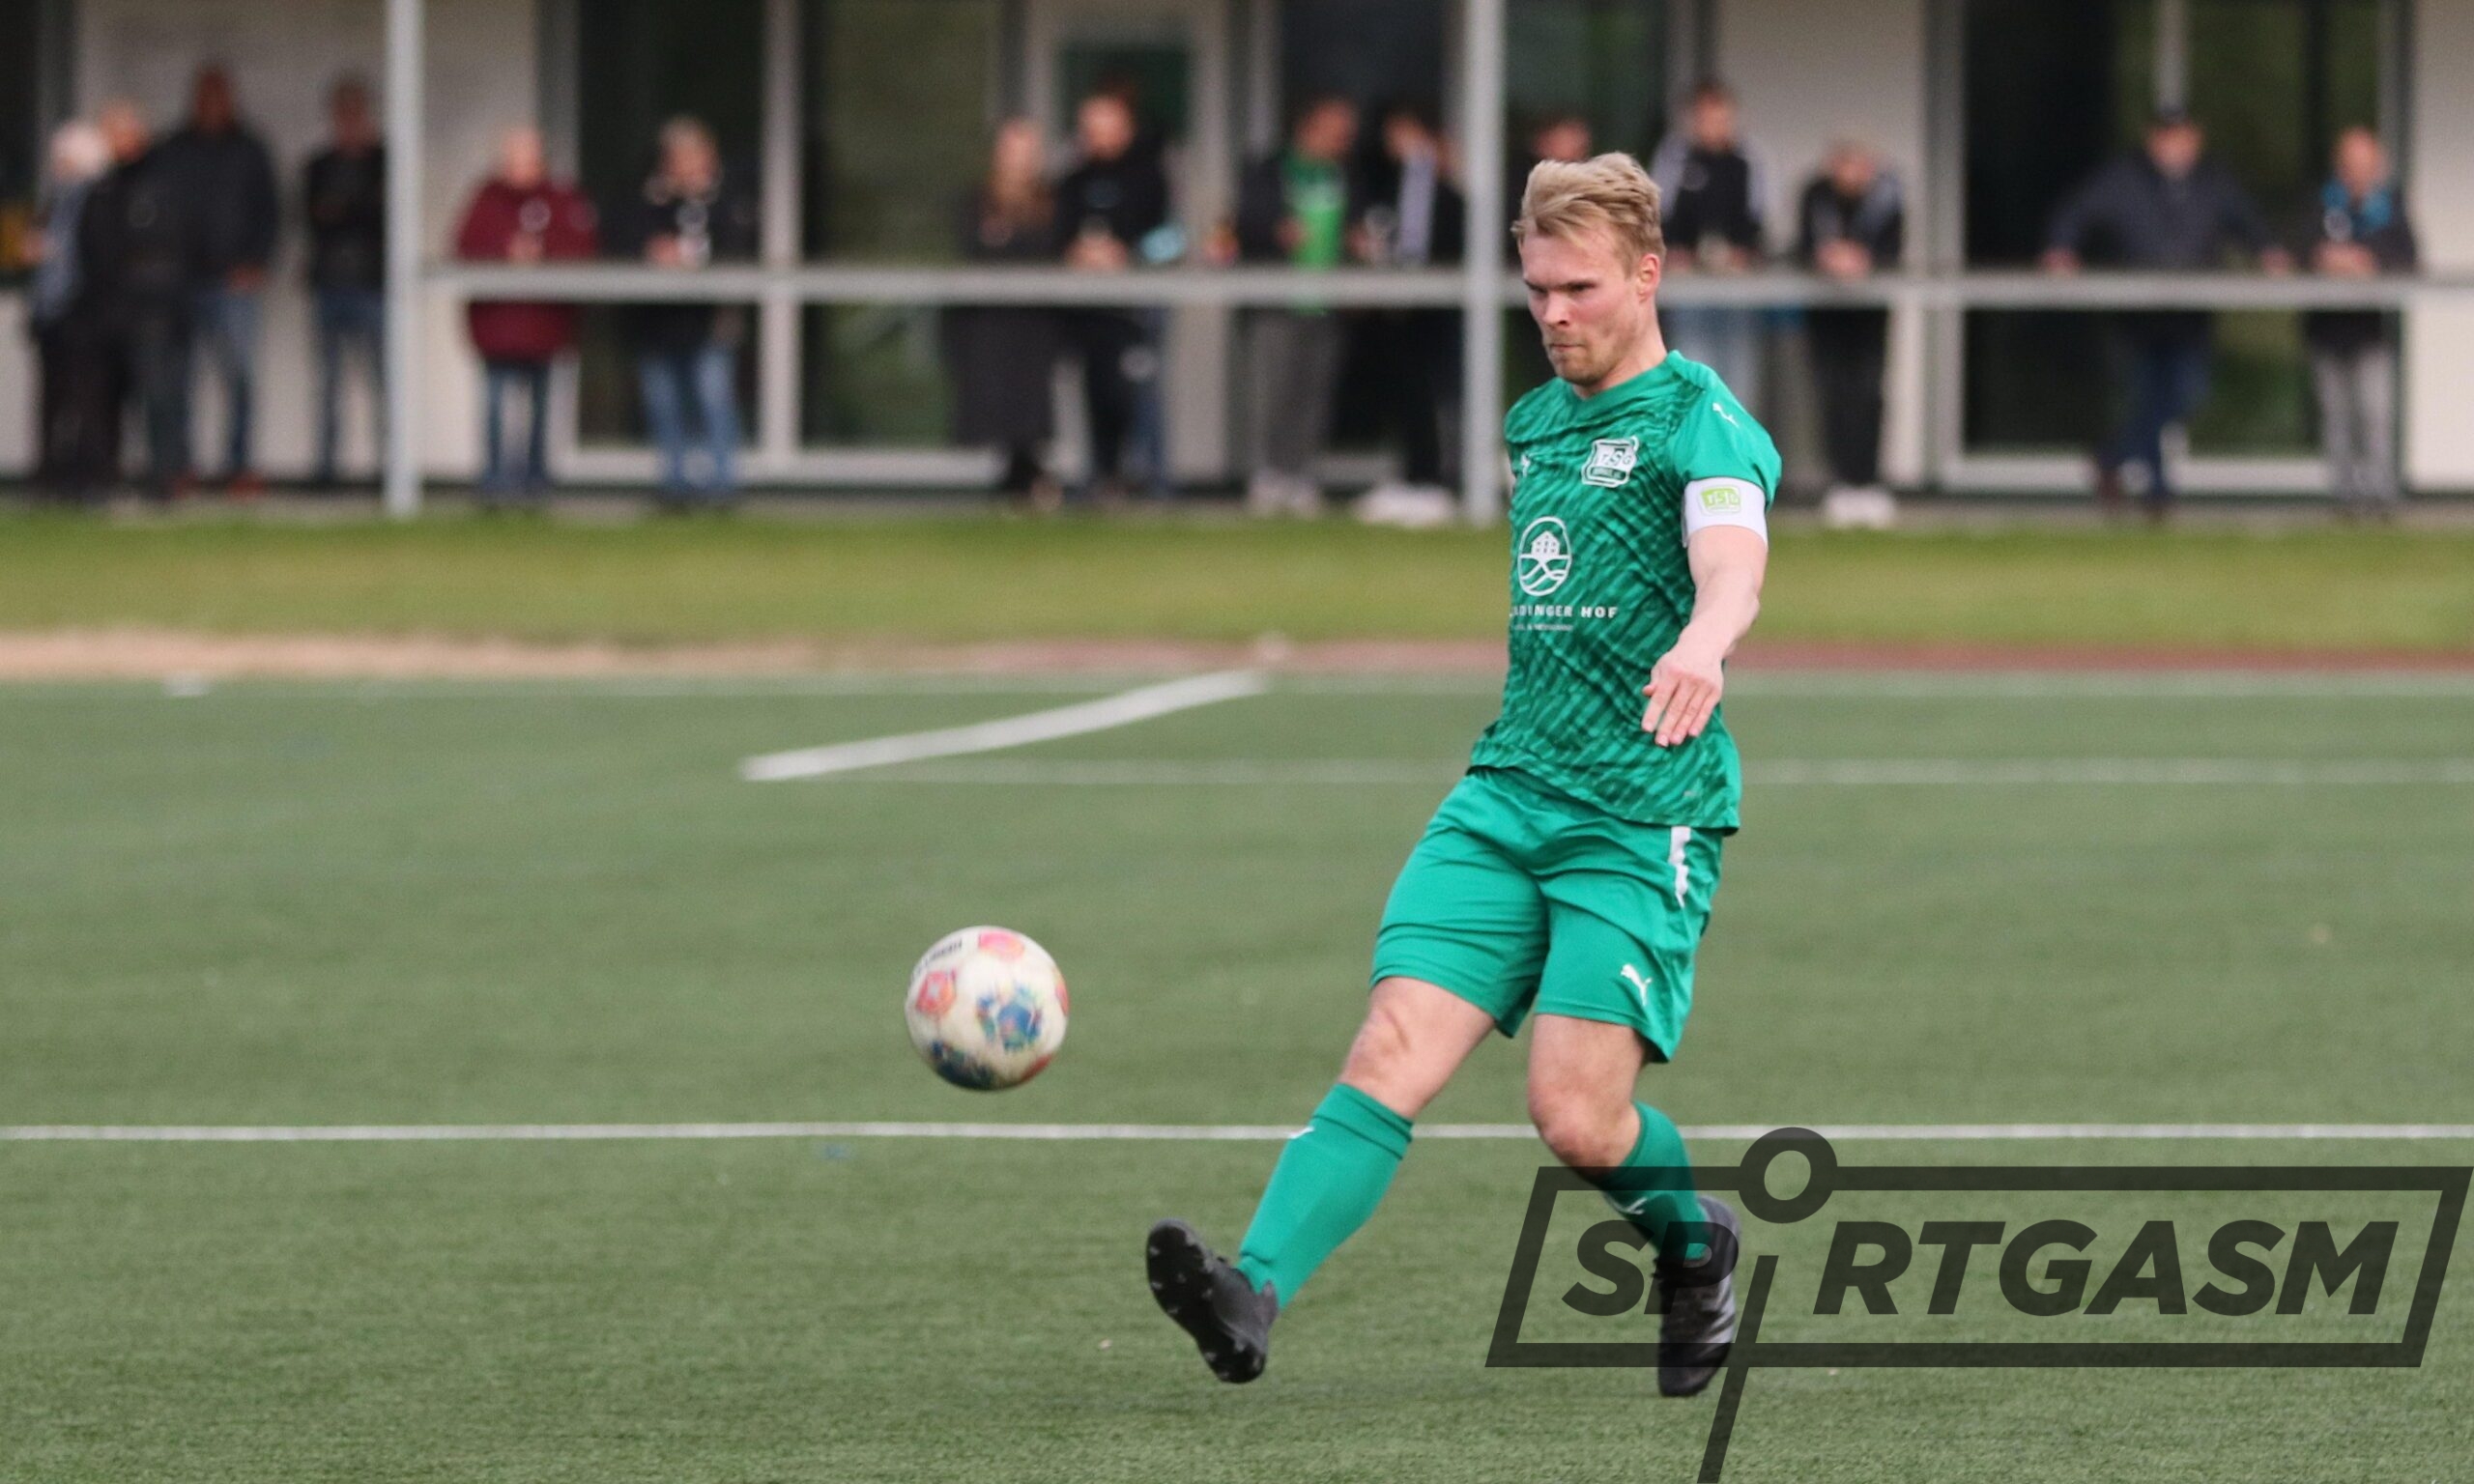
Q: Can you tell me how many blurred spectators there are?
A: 15